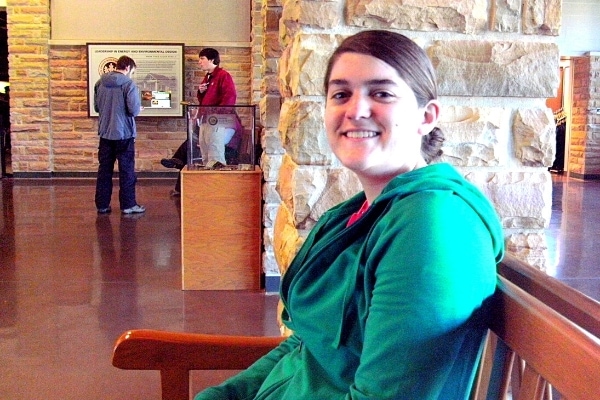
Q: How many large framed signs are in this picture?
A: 1